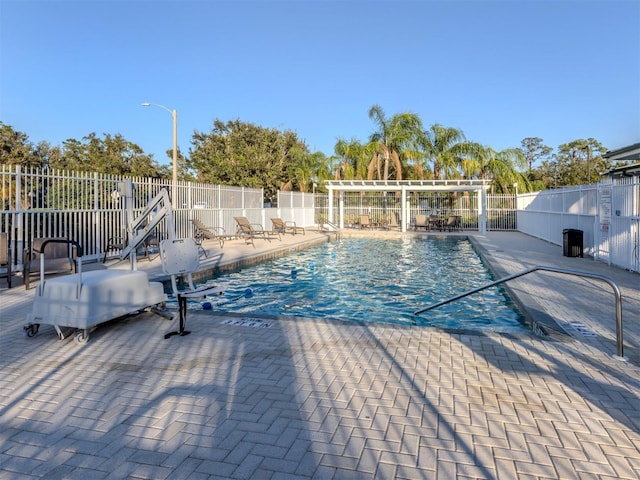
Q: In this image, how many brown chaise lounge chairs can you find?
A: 3